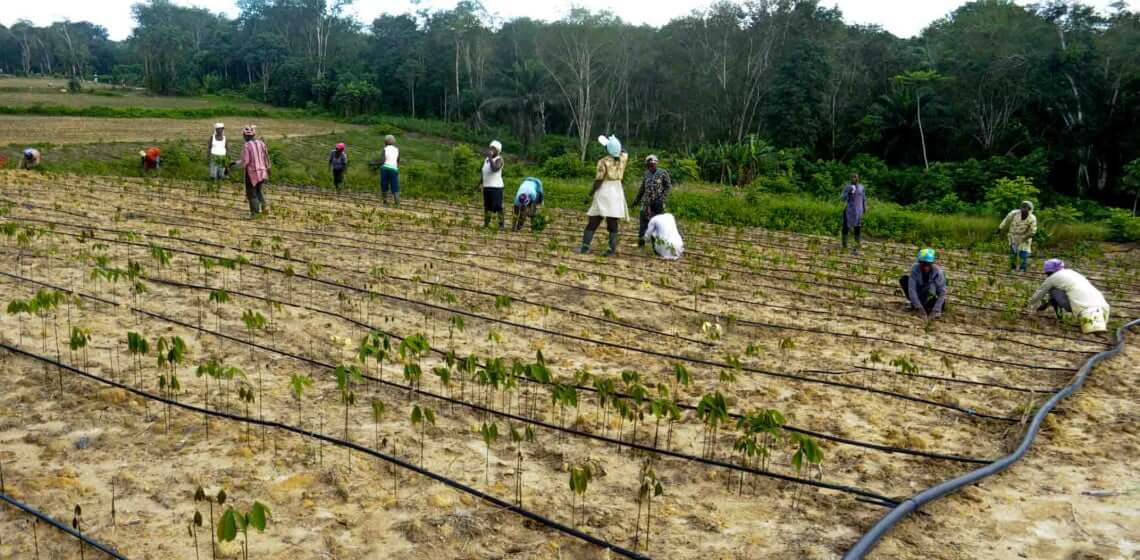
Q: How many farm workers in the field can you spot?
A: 15